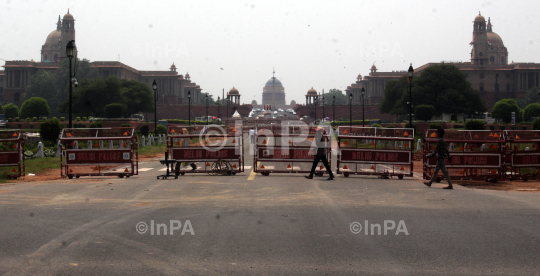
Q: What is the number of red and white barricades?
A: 7